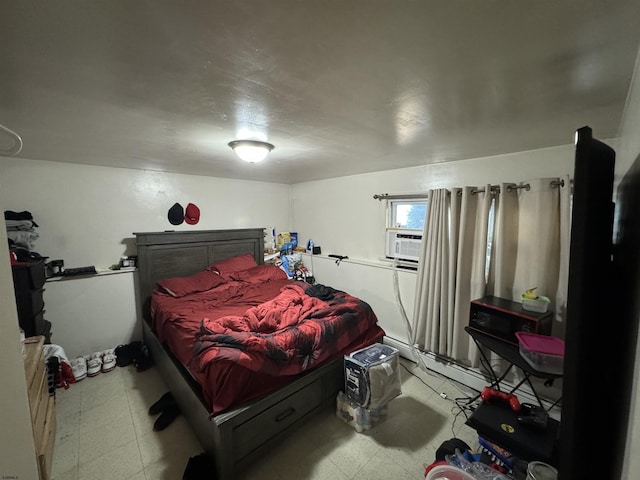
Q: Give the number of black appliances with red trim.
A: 1